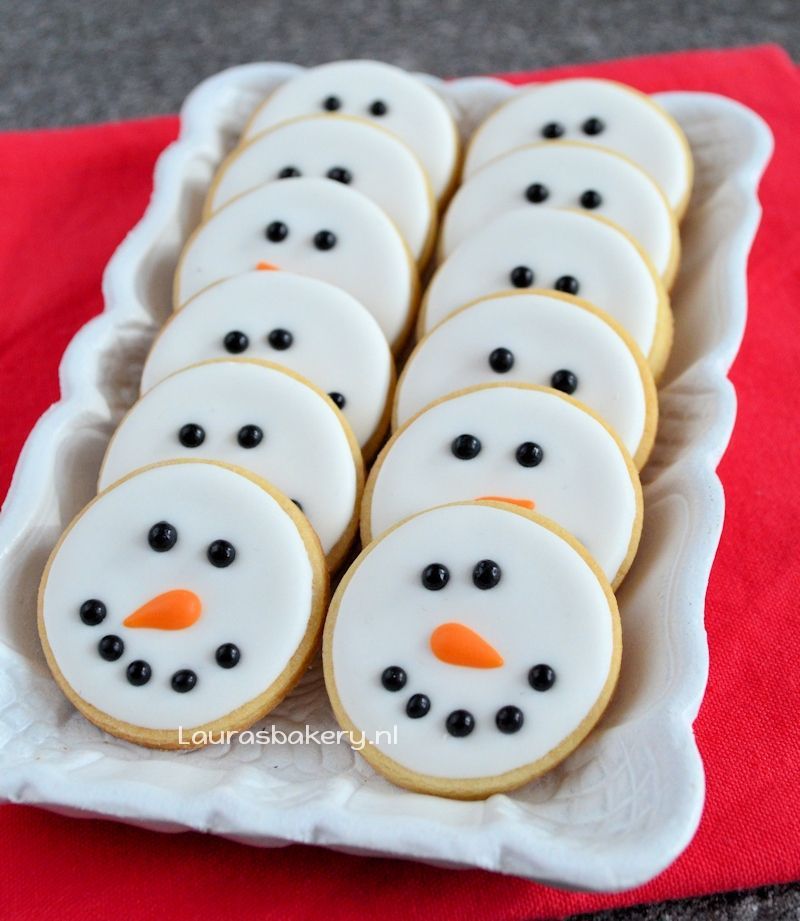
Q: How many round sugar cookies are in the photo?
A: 12